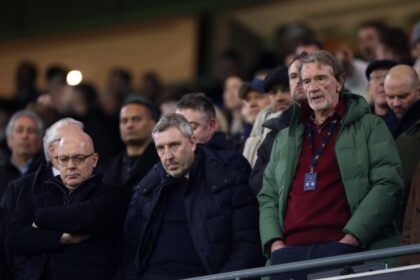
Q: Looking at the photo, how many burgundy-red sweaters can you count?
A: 1